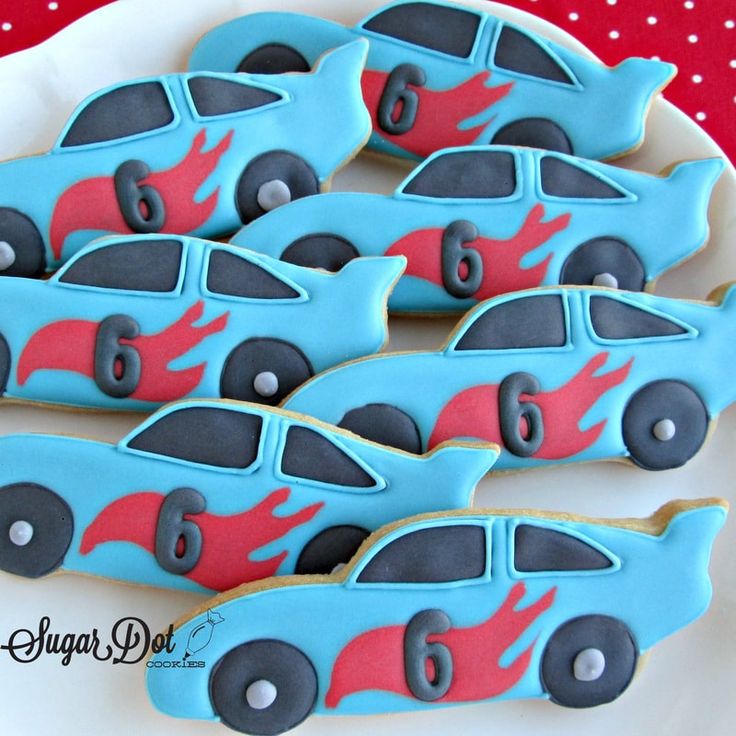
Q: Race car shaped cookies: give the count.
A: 7